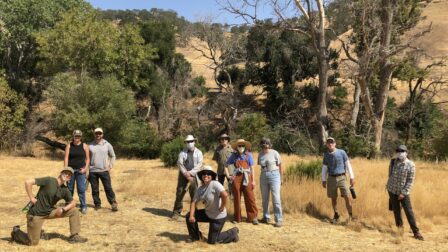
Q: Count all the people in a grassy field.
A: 10